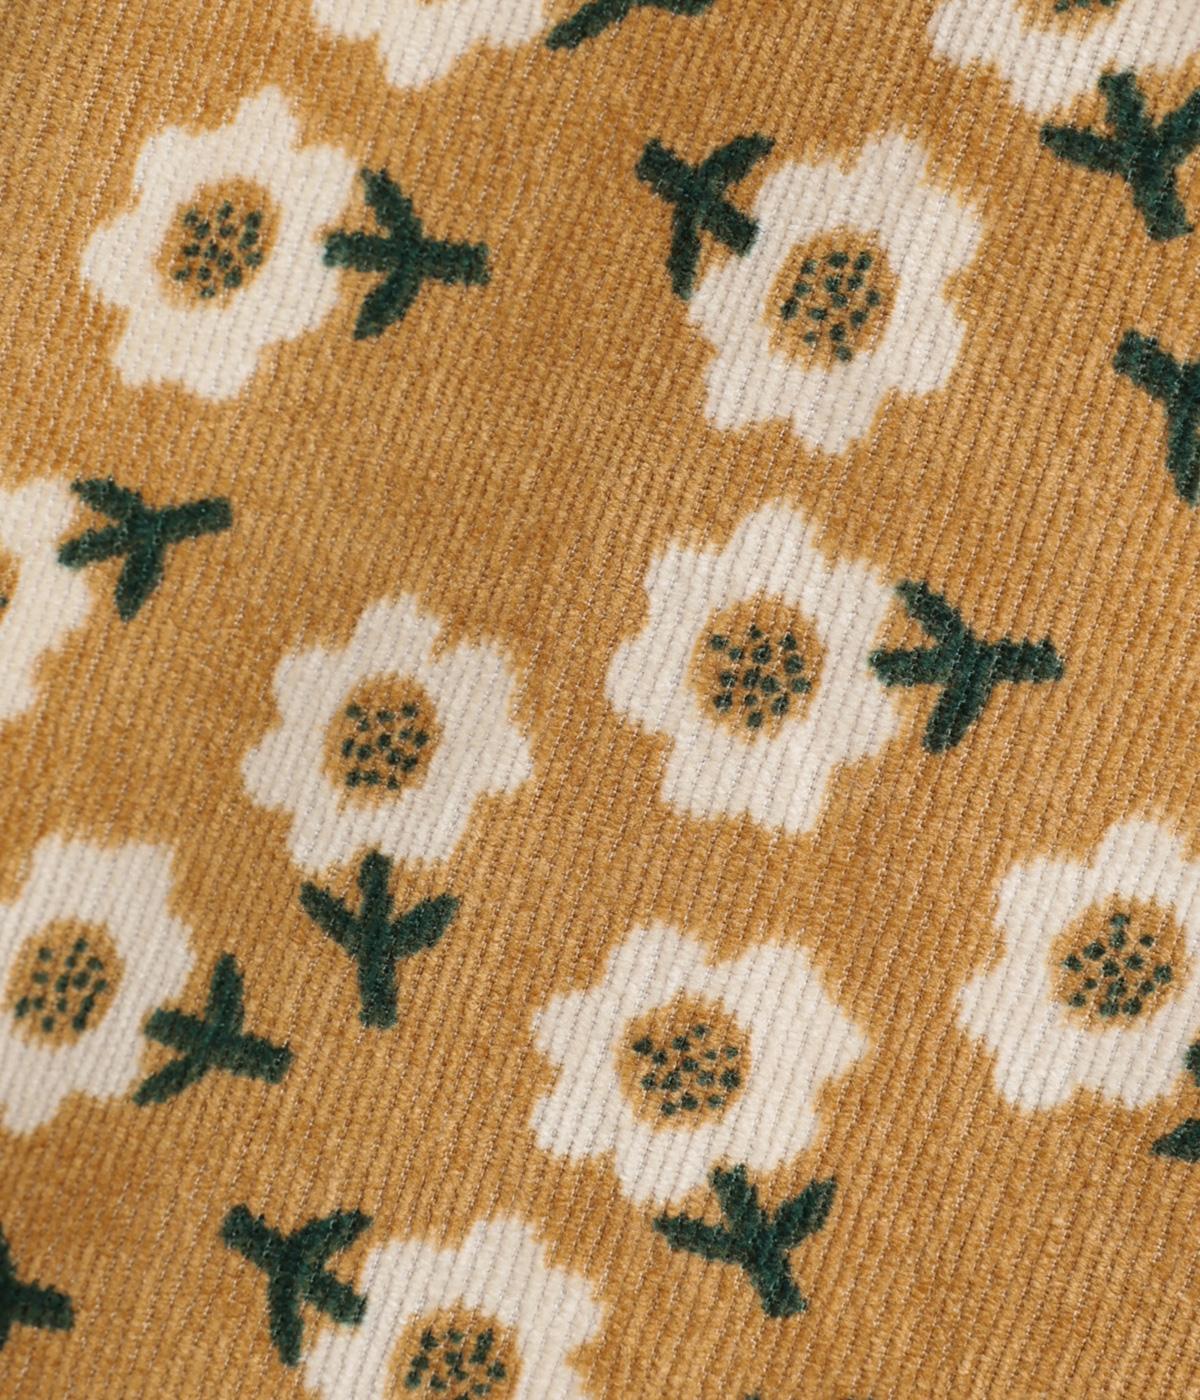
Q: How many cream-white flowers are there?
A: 11